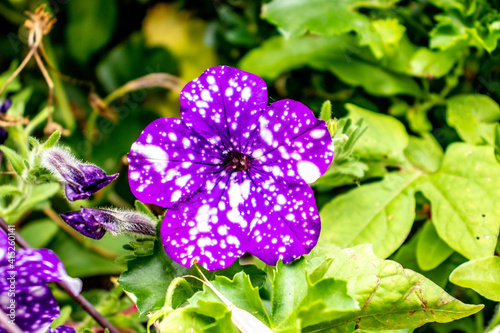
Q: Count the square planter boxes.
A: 0